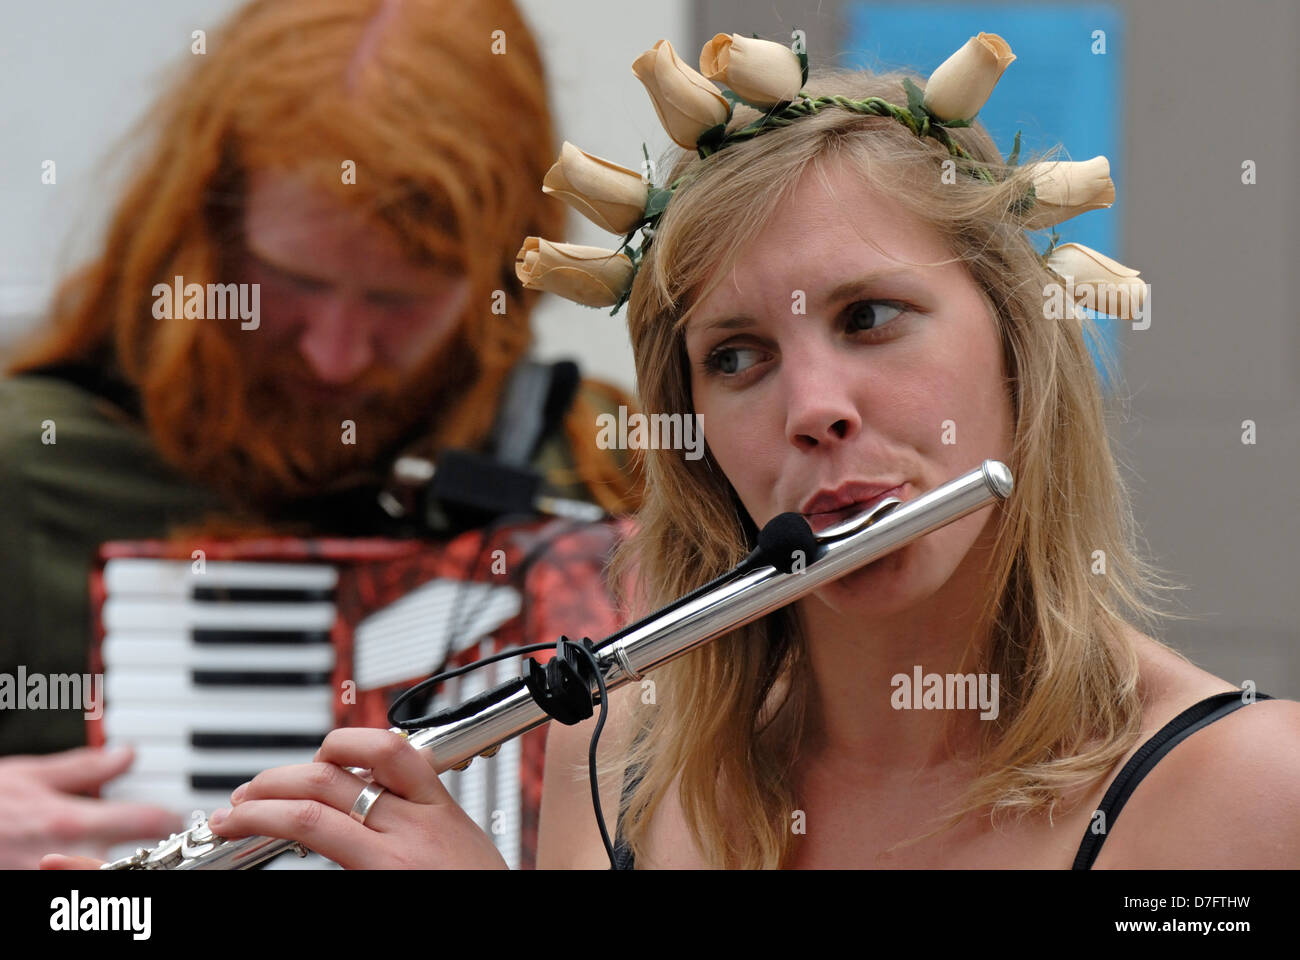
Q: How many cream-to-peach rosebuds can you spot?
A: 7